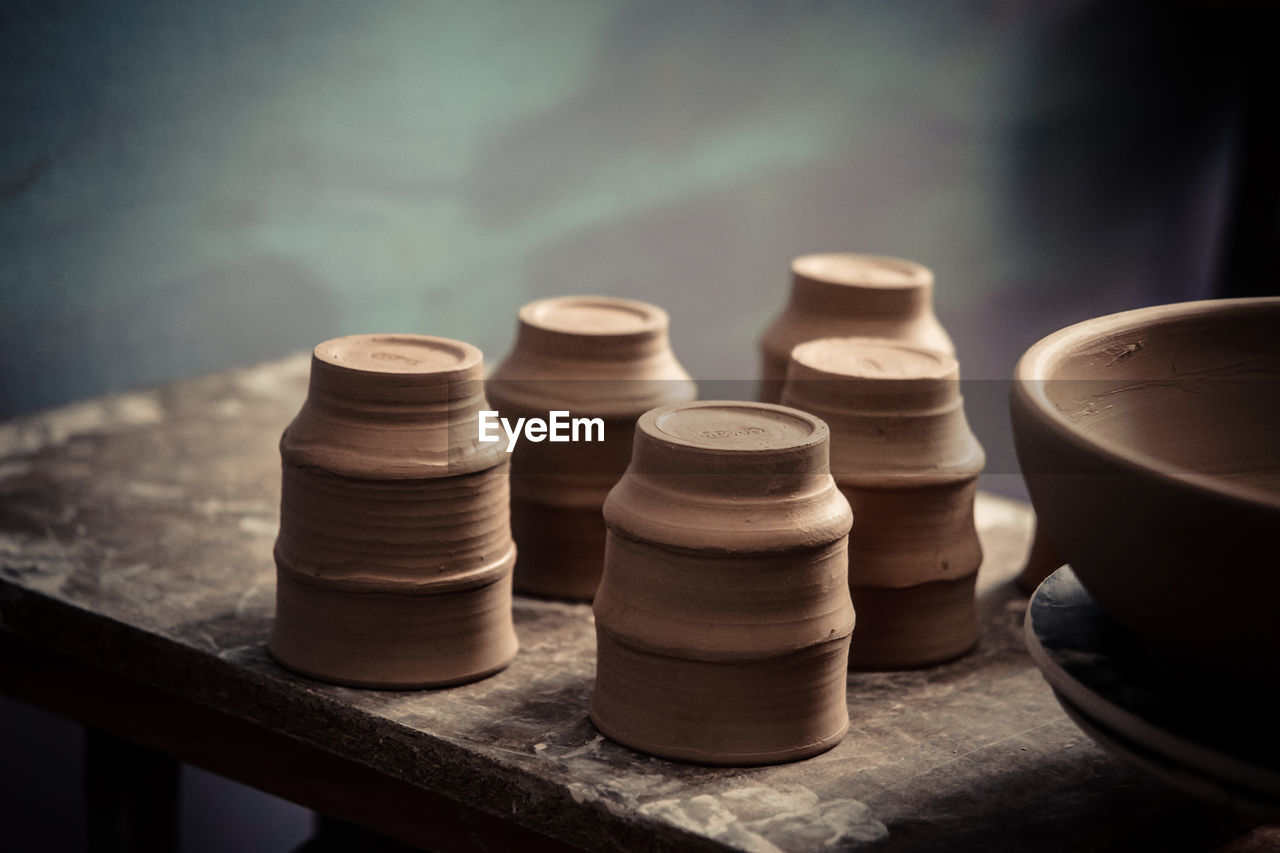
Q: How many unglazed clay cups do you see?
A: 5